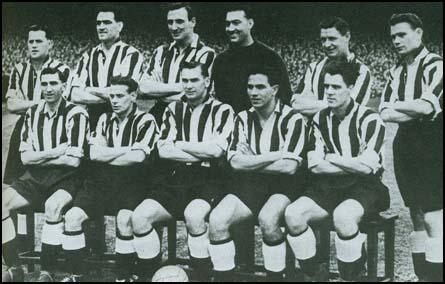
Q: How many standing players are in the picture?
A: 6